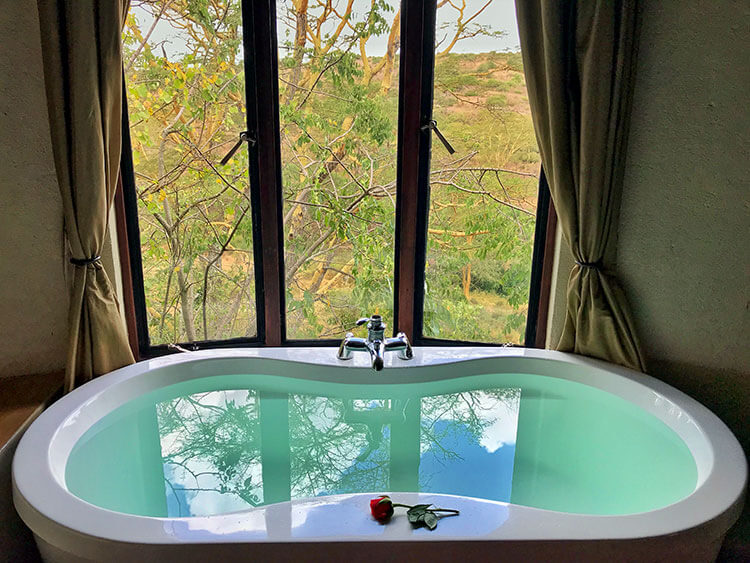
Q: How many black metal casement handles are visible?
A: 2